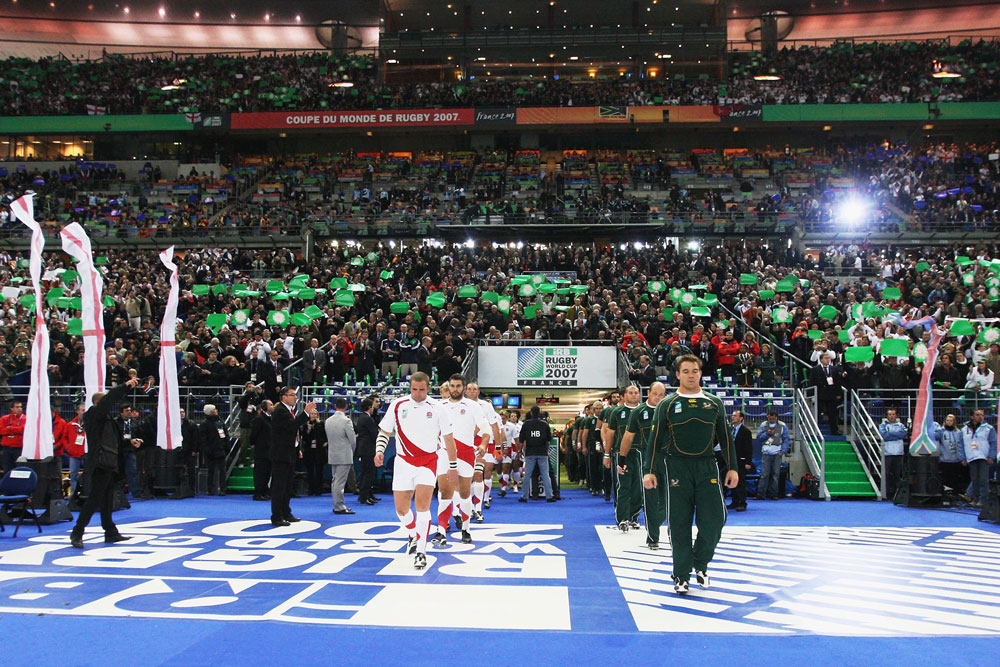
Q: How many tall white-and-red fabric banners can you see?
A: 3